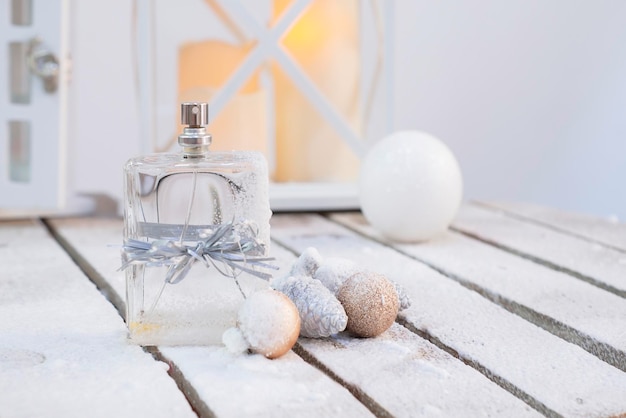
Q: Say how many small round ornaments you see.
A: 2